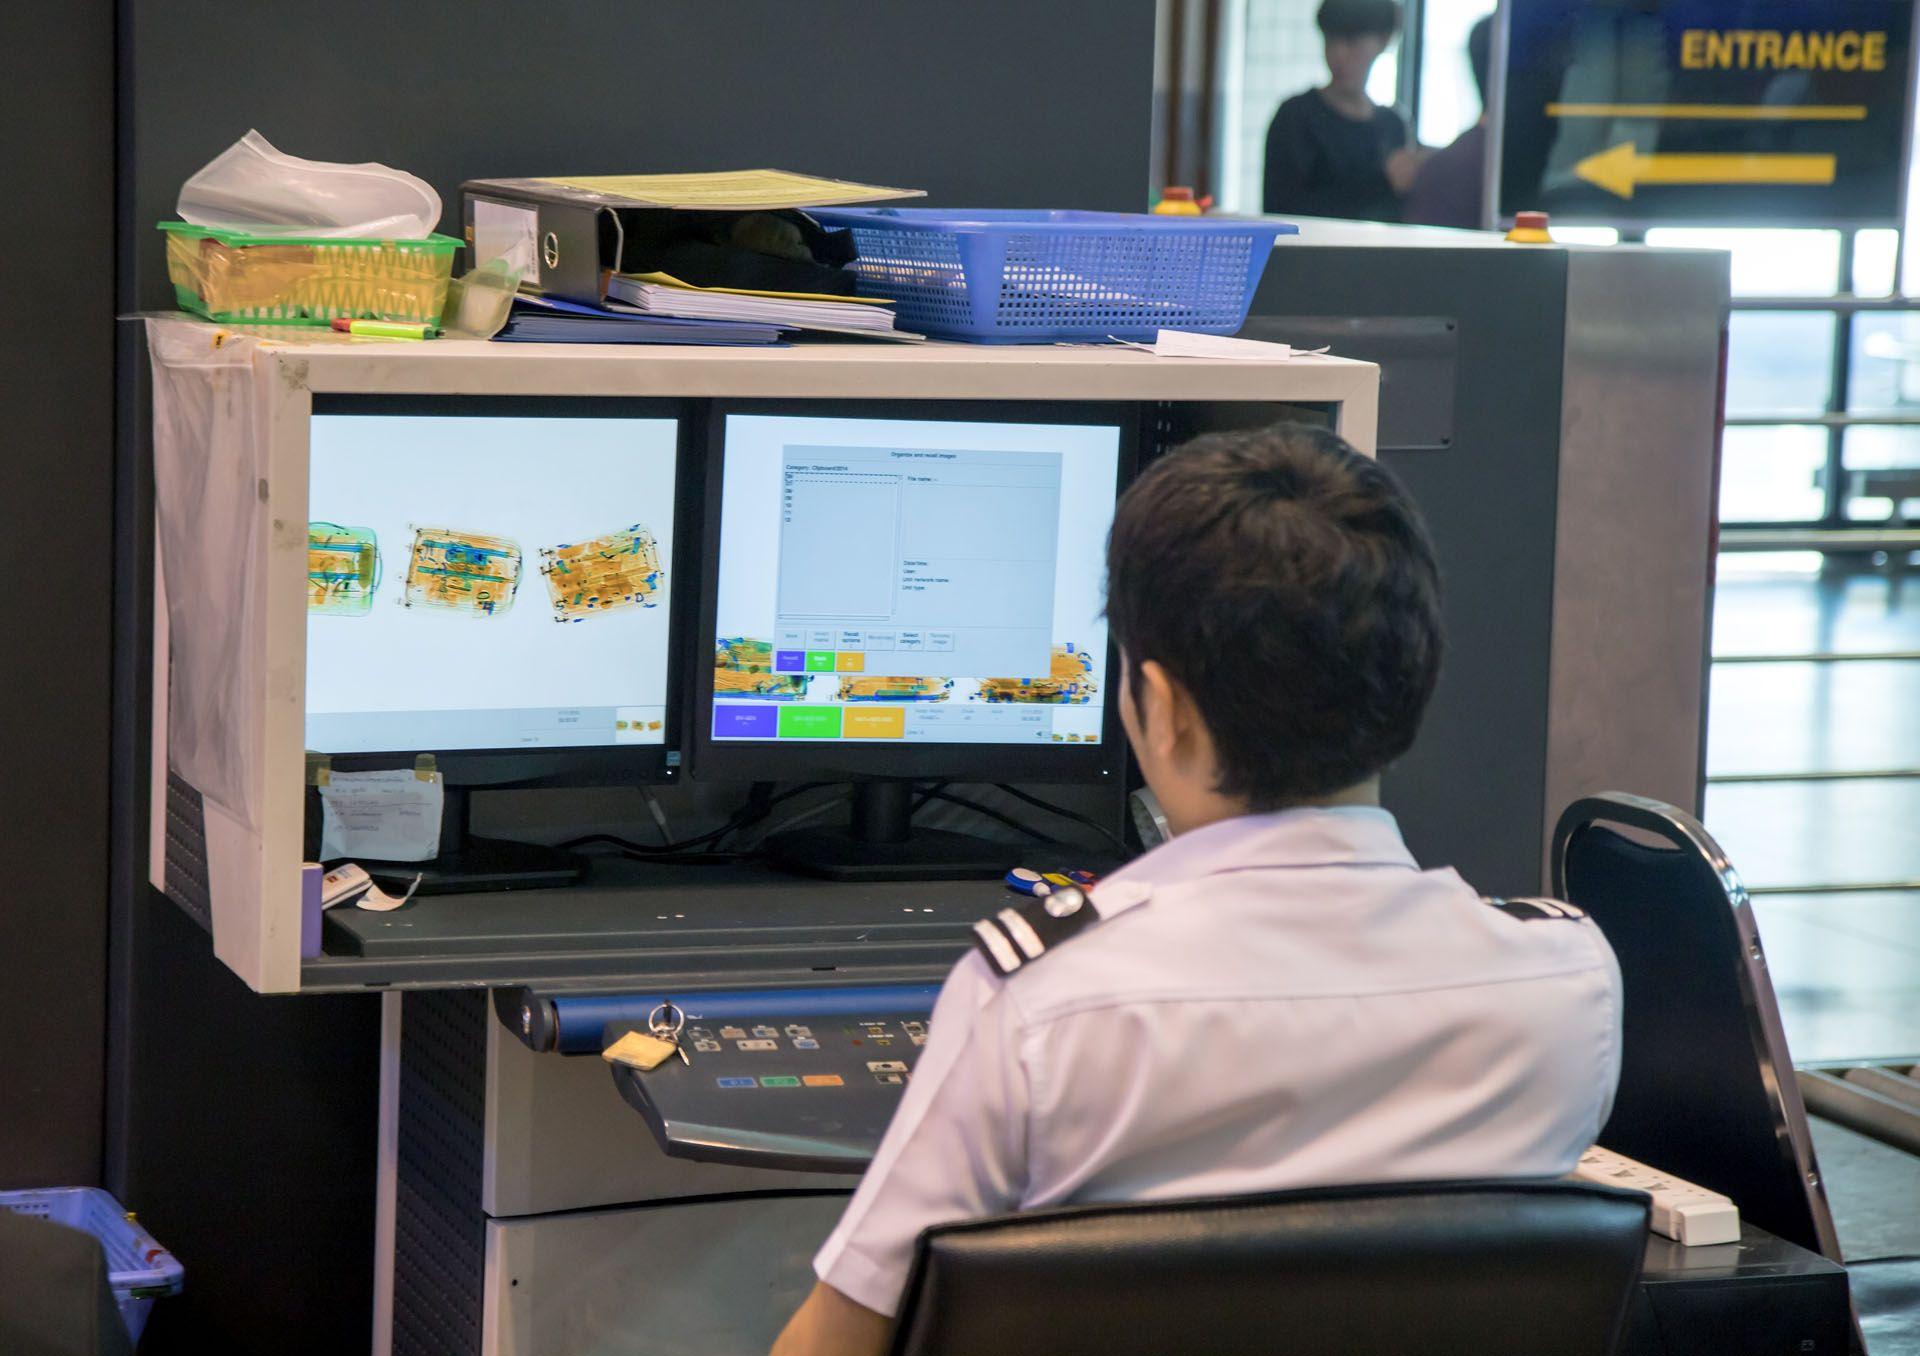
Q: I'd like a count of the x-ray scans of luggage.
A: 6